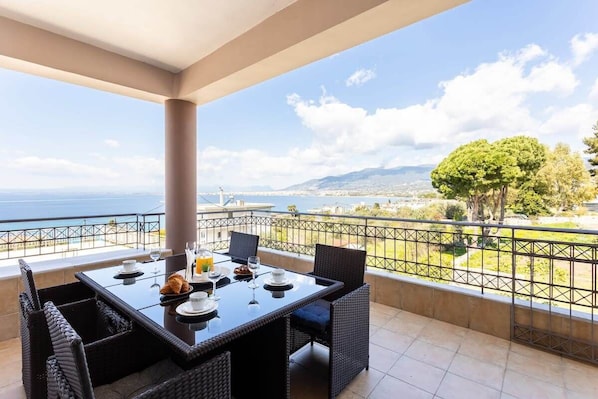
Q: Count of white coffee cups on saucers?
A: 3